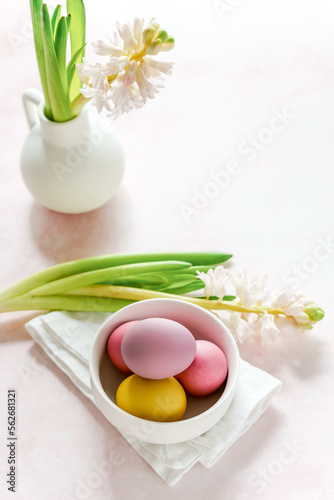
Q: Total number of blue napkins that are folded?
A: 0